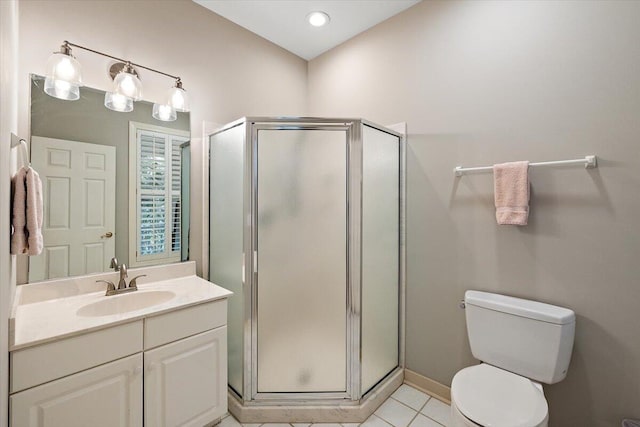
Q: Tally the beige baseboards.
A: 1